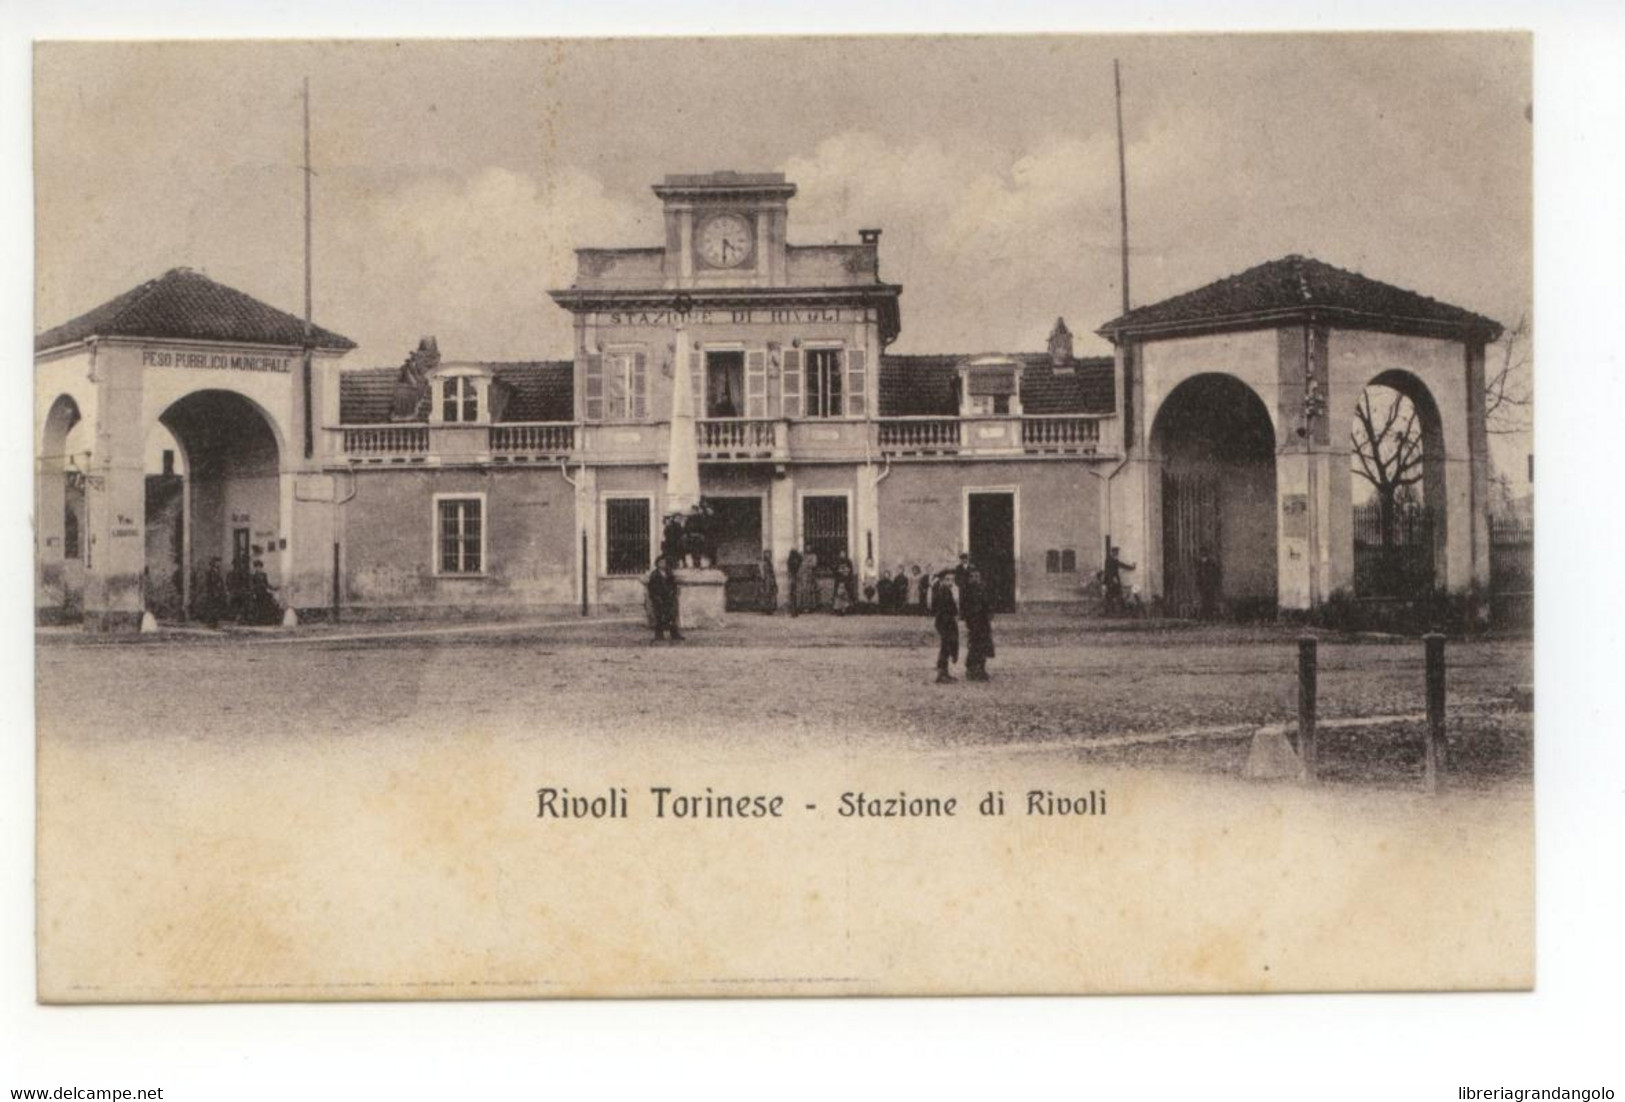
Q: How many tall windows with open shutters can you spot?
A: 3